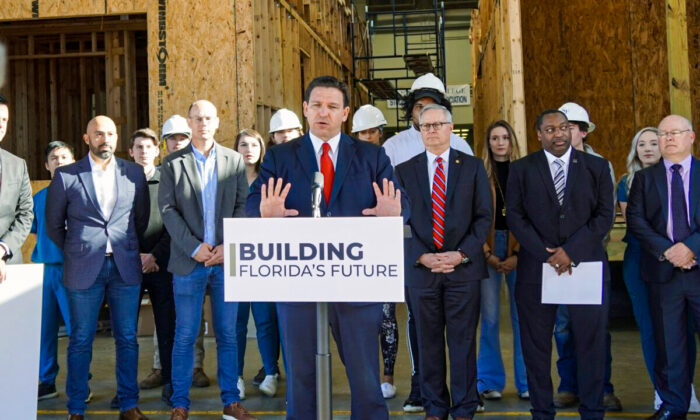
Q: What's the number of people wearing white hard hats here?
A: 5